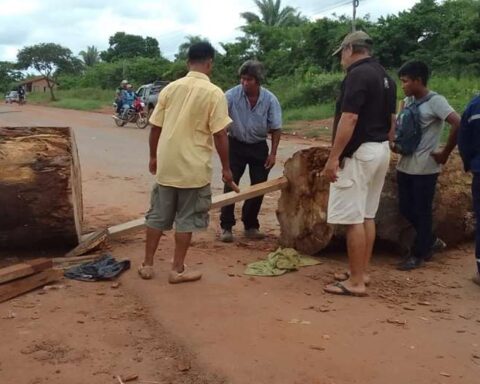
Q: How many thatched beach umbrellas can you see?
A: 0